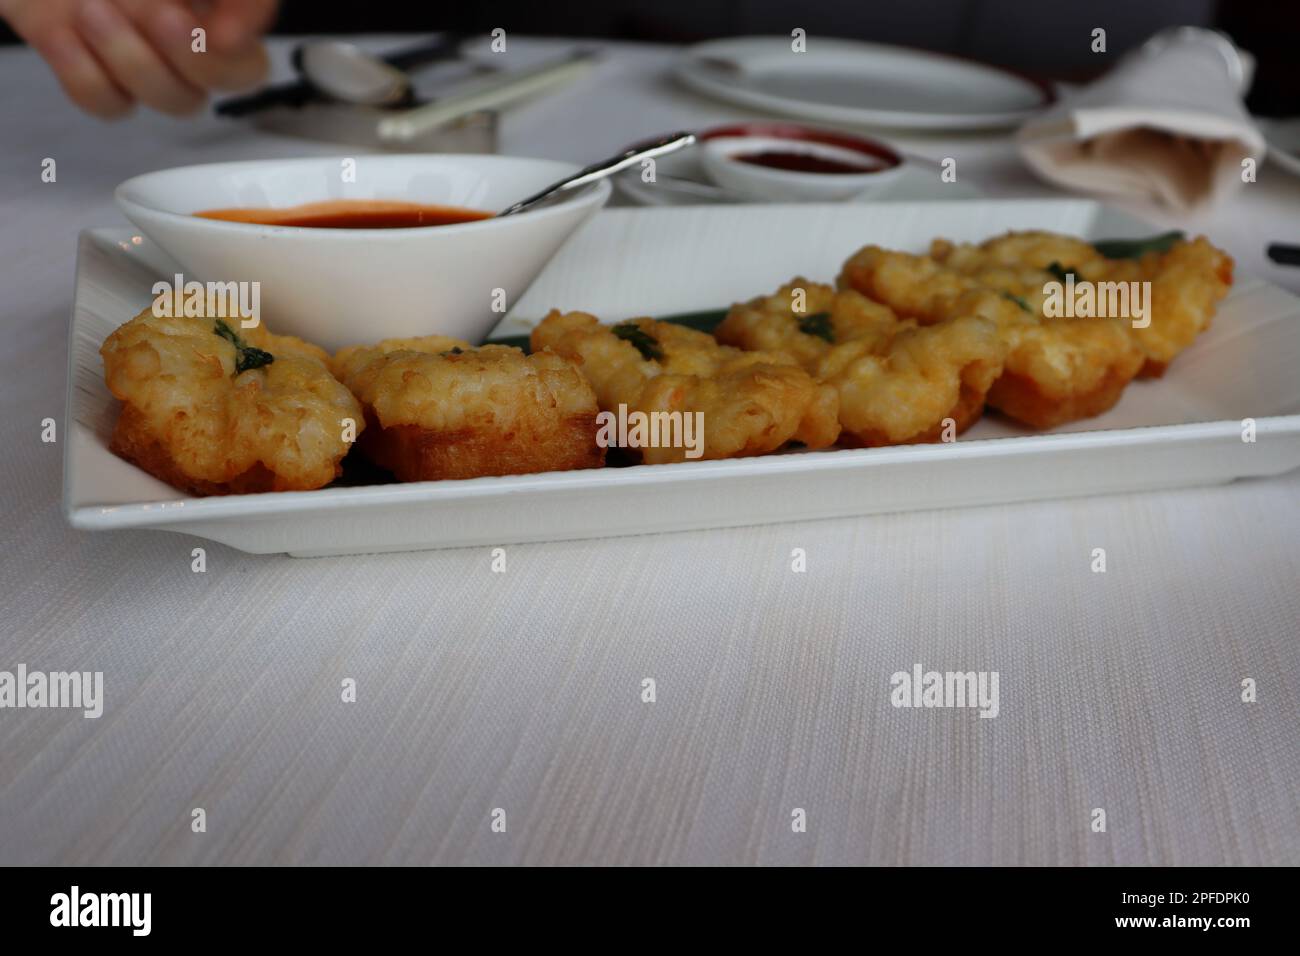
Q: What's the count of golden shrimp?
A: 6